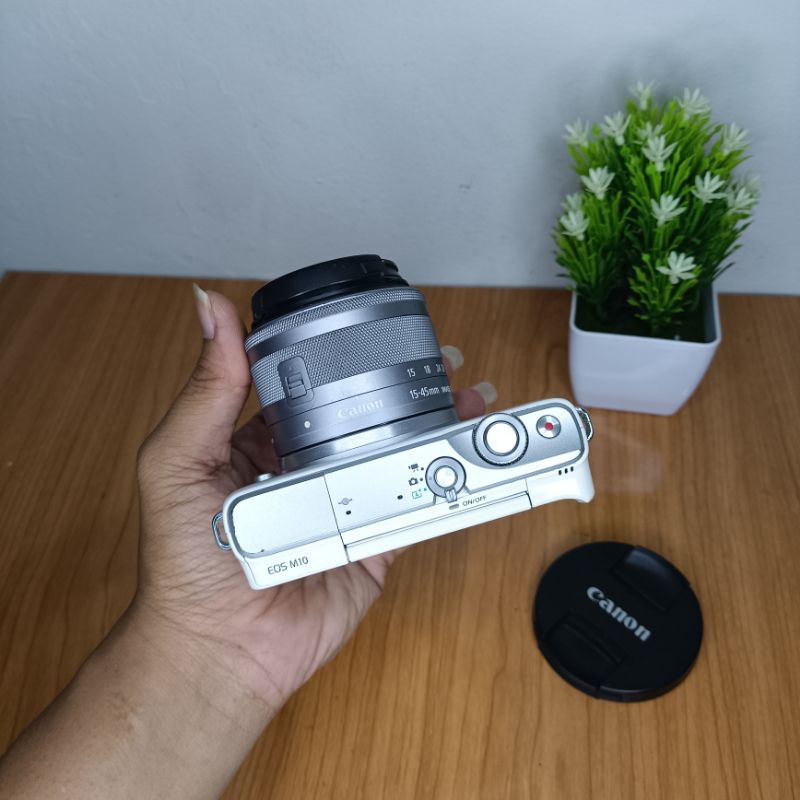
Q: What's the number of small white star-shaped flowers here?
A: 15